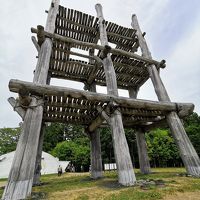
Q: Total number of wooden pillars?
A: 6